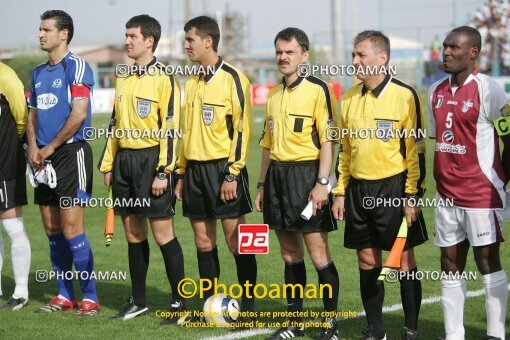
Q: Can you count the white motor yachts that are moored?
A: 0